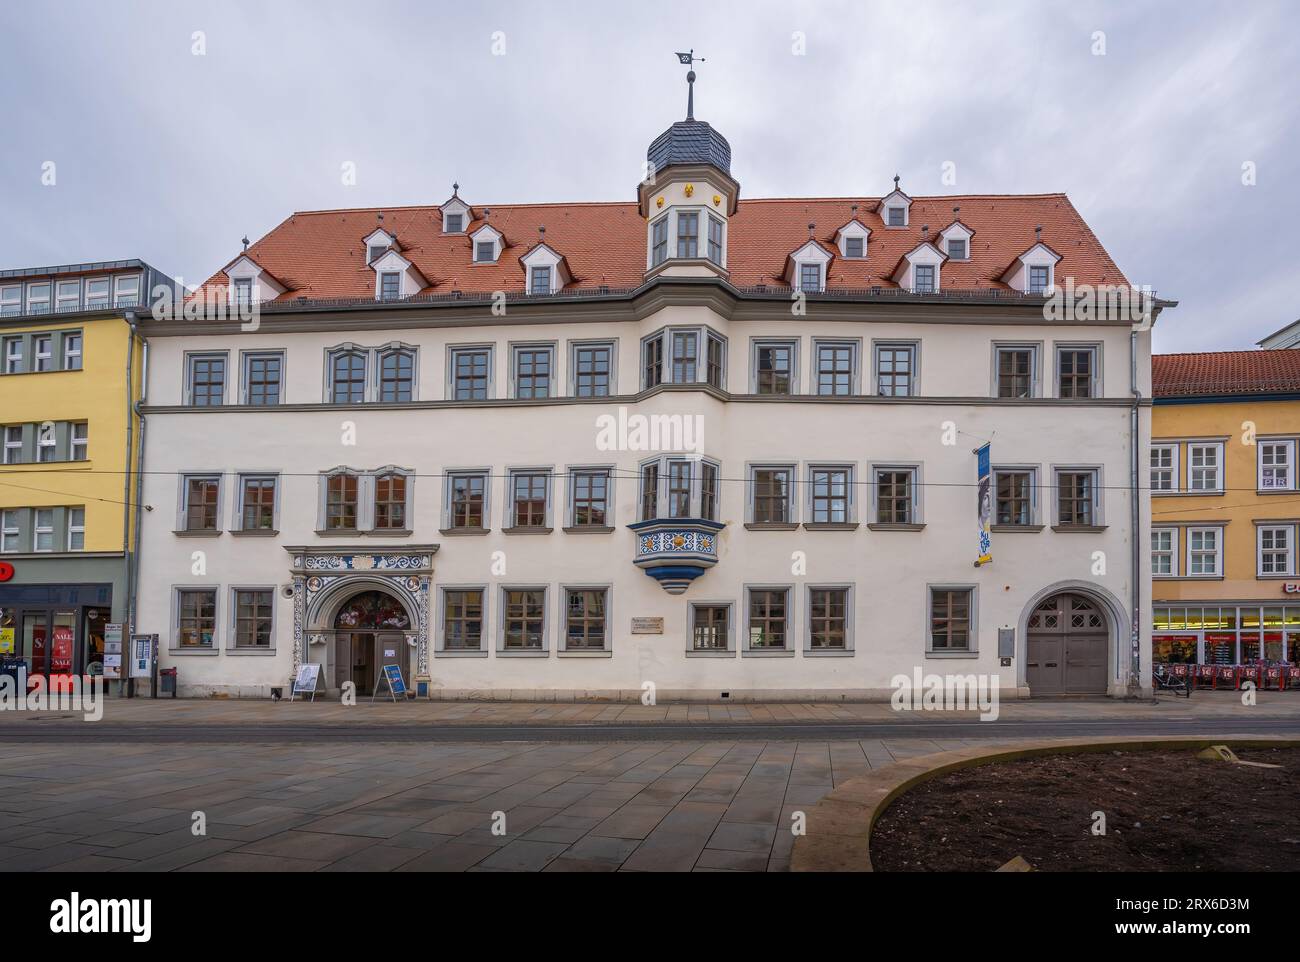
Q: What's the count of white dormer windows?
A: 12